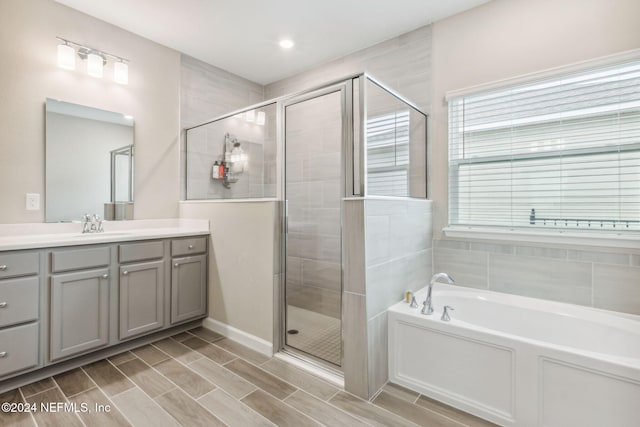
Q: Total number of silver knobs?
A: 7